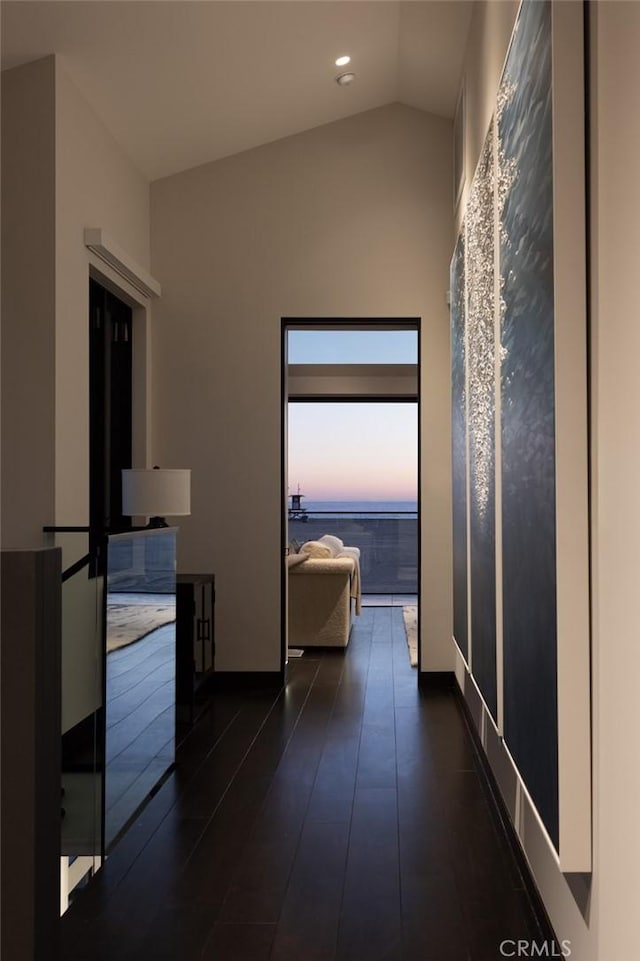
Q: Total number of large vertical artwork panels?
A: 3